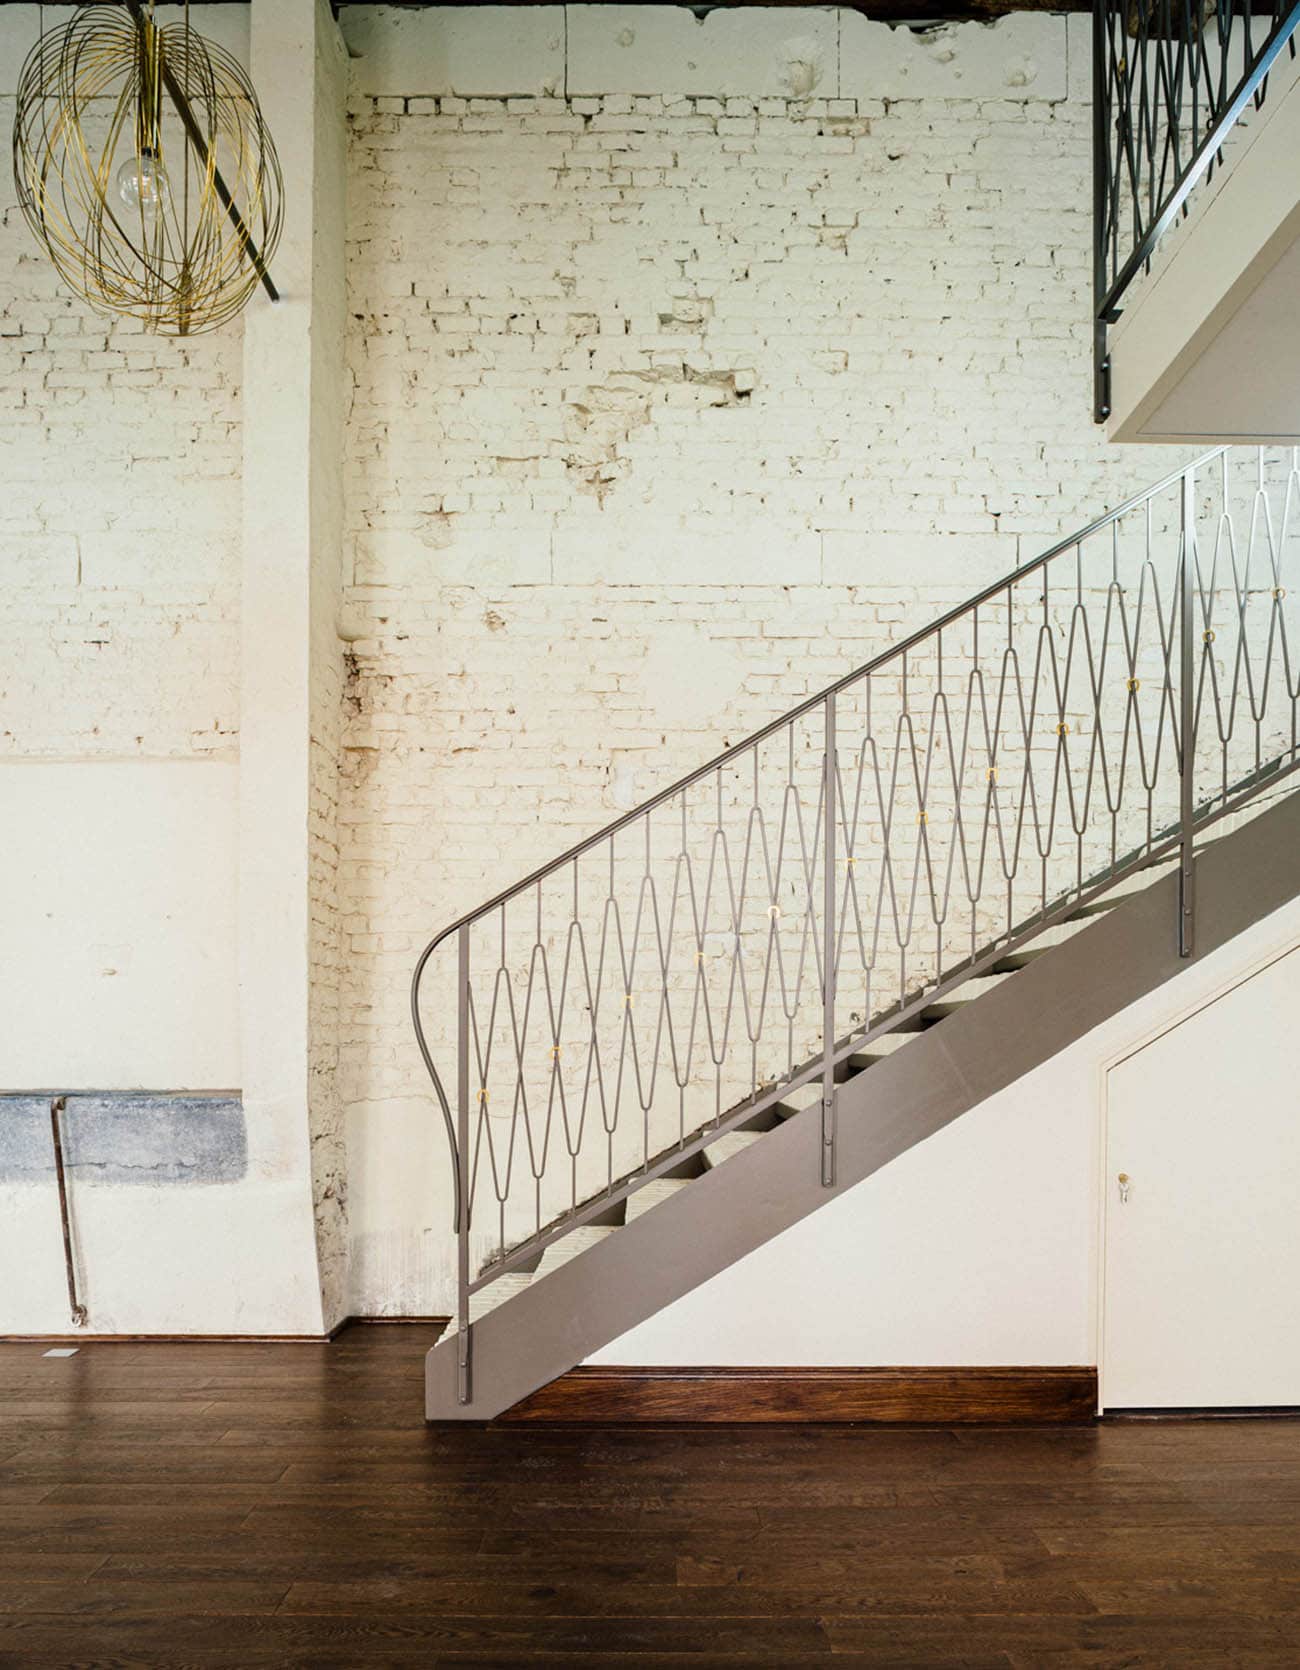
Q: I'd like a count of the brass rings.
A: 12